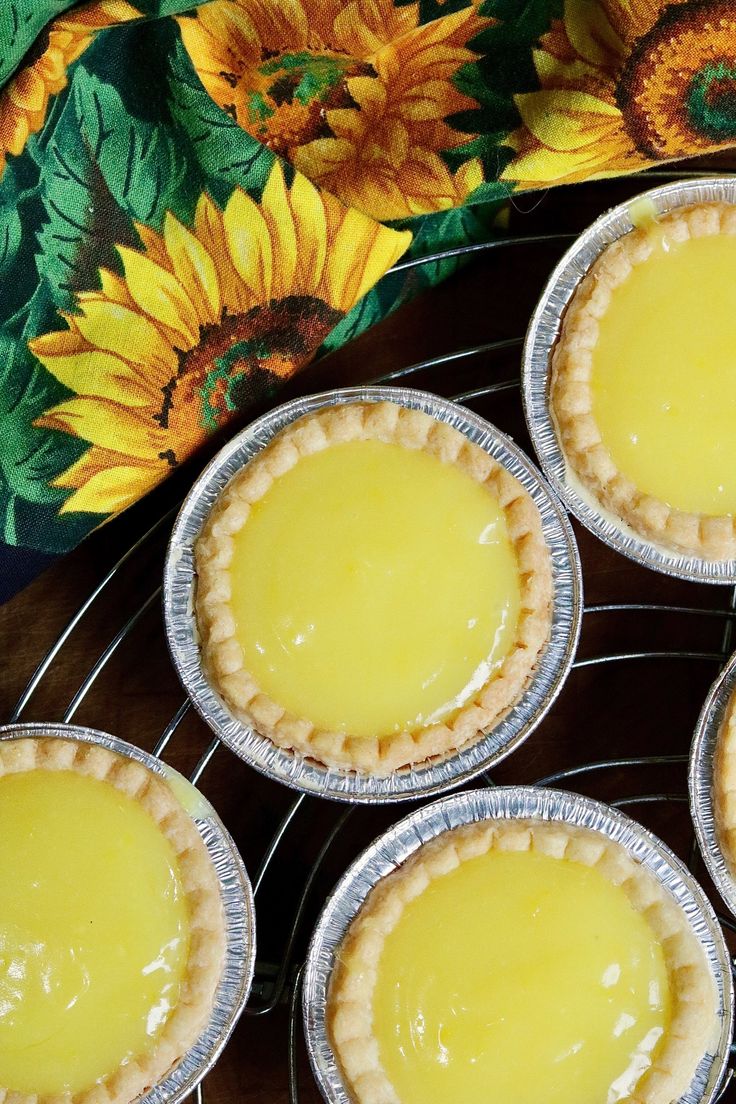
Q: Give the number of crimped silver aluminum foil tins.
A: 5